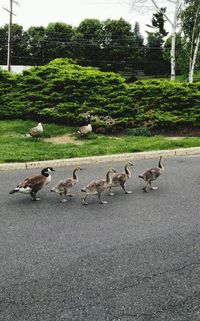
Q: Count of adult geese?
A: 3